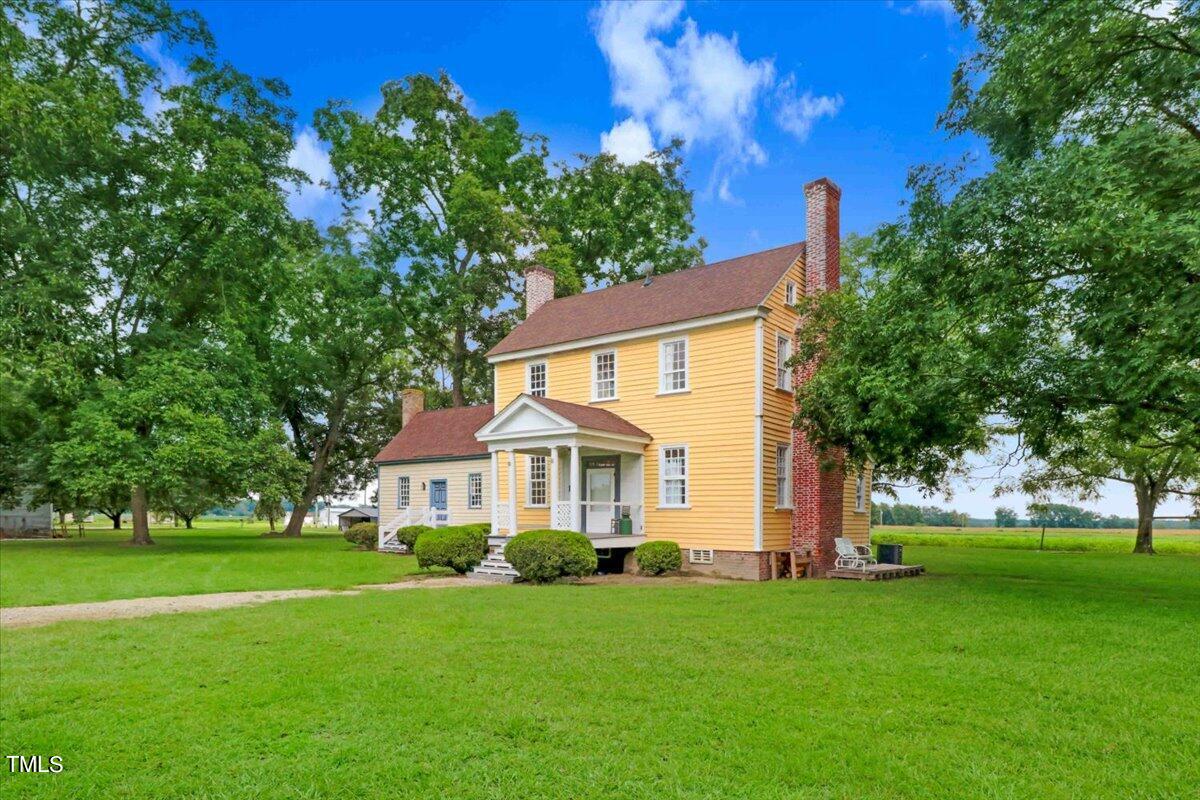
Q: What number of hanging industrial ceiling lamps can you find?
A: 0